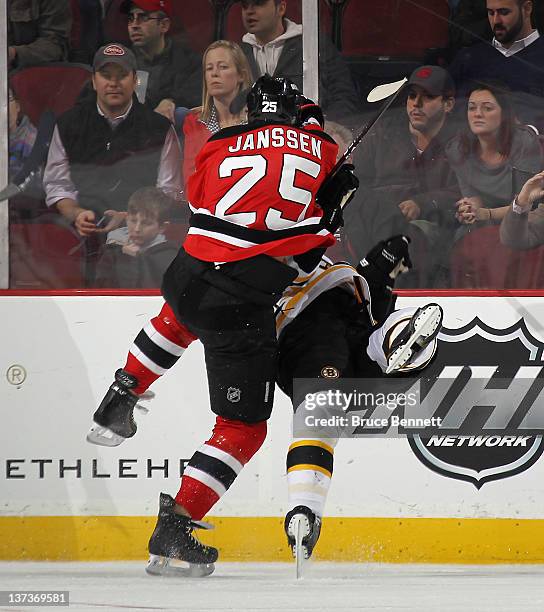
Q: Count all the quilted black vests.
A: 1